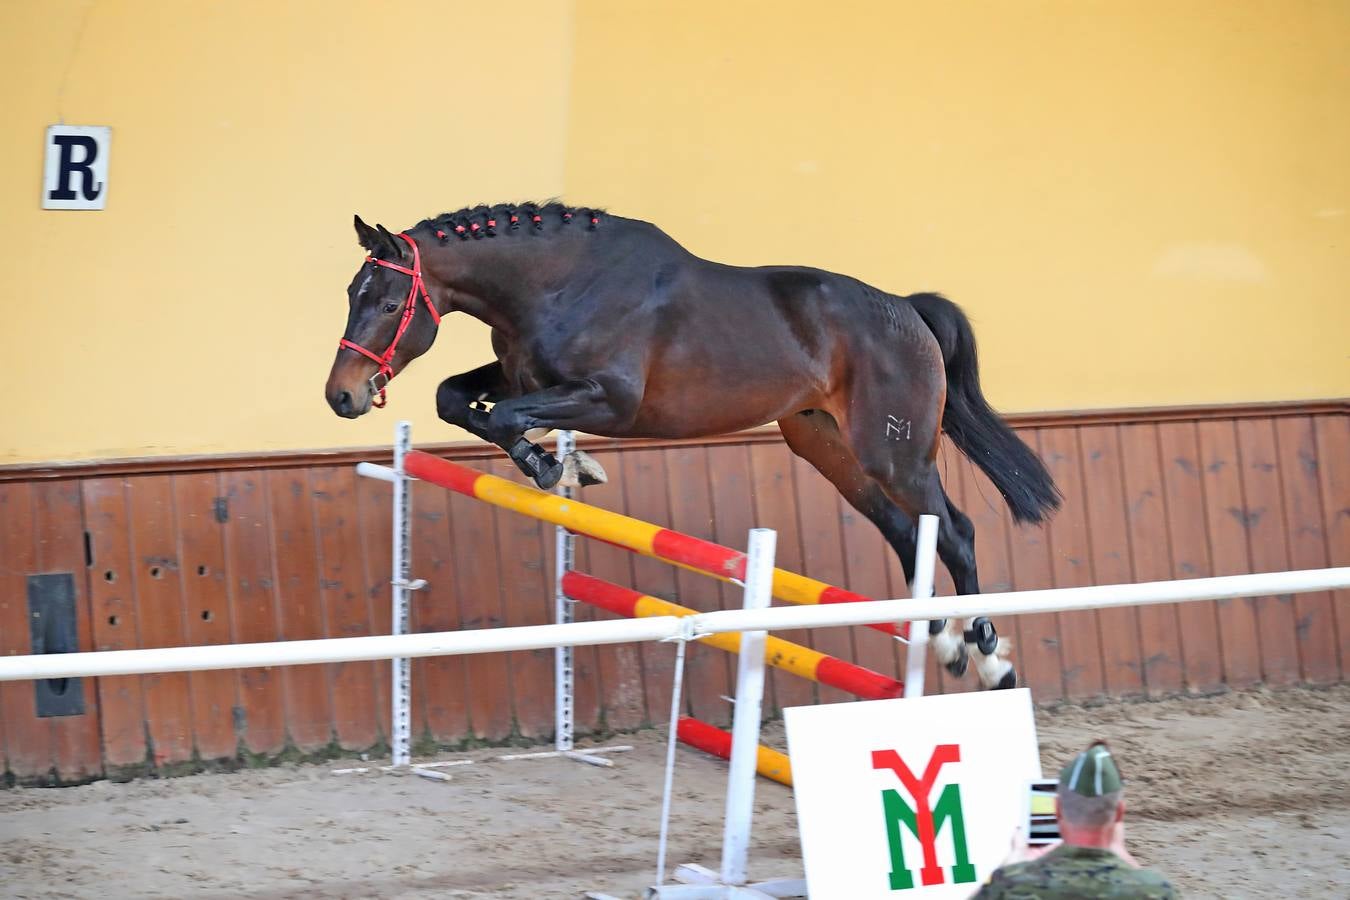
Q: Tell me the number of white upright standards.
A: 4